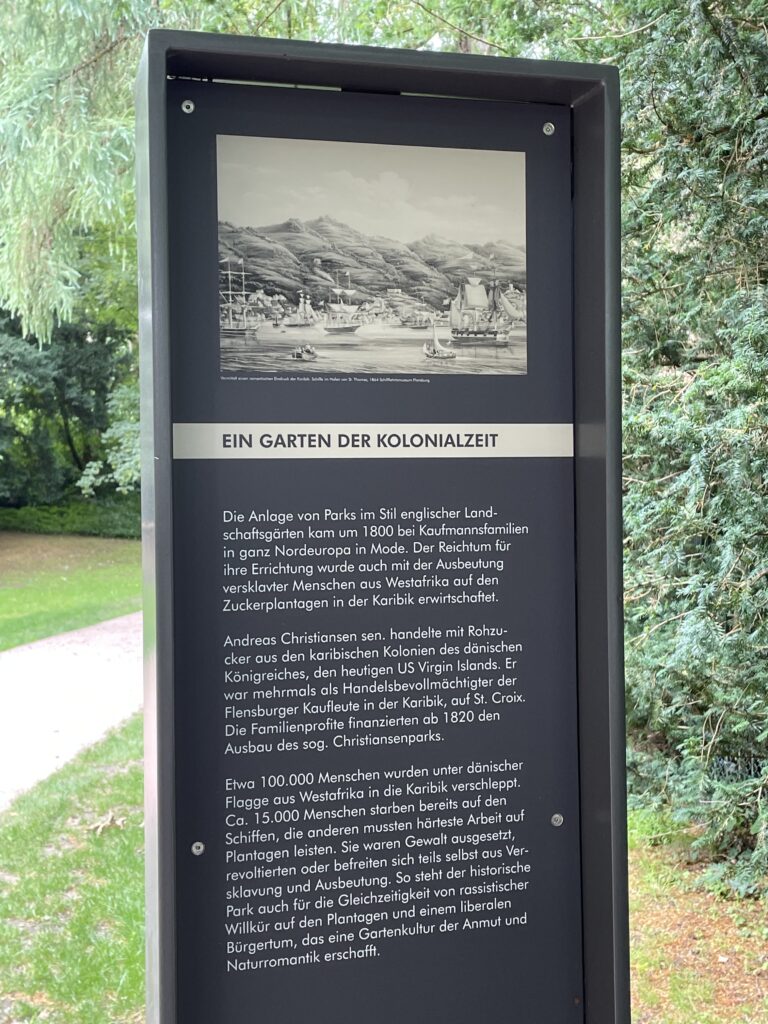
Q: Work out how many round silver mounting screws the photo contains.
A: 4